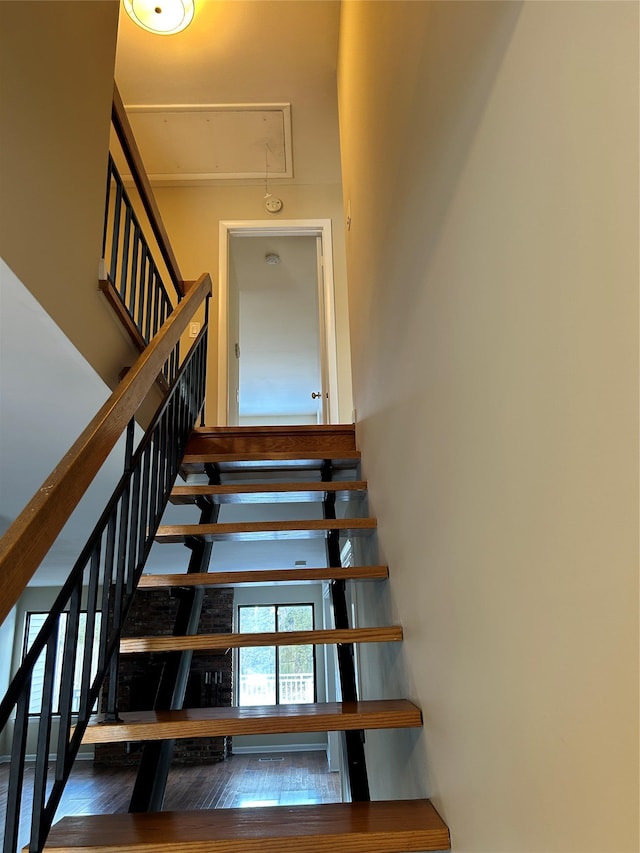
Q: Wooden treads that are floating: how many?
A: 7